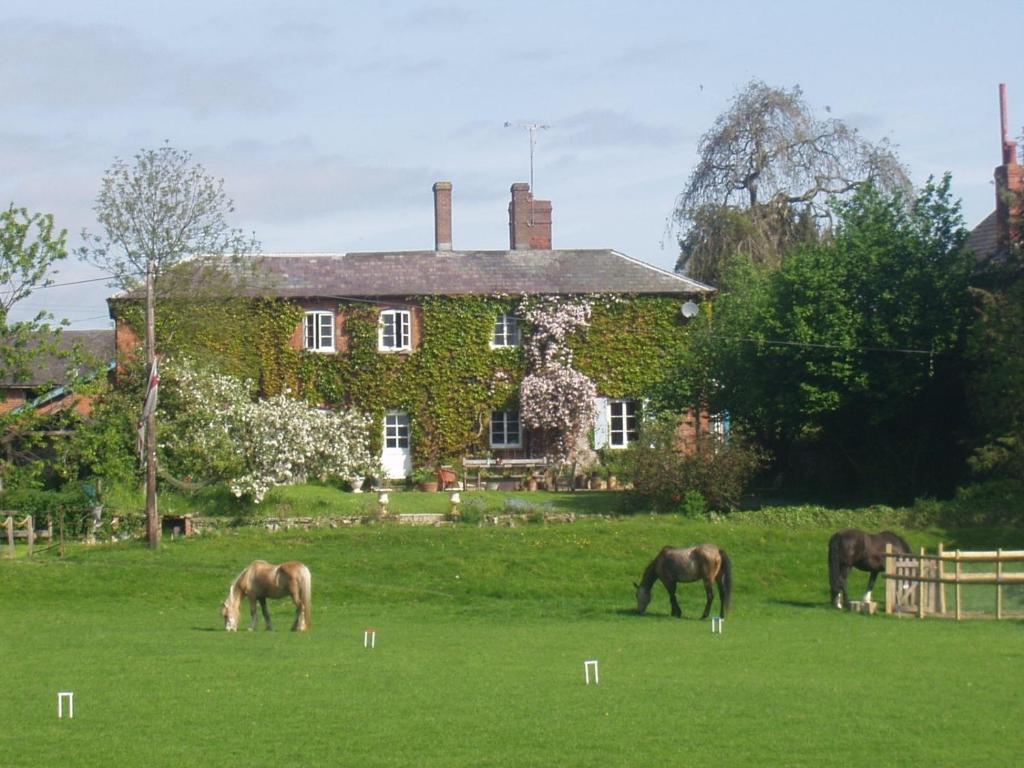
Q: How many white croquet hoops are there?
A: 4